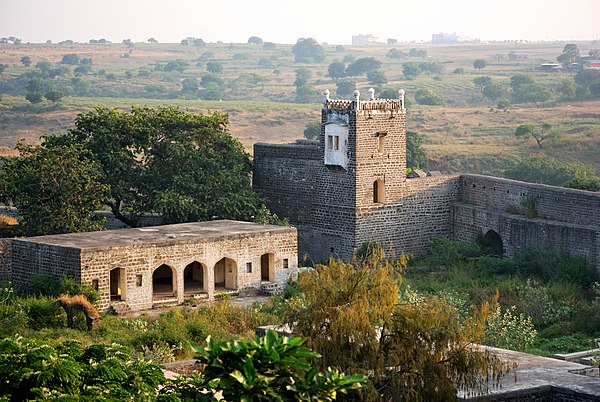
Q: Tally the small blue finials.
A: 0